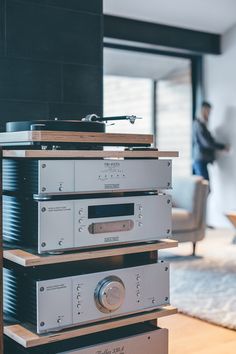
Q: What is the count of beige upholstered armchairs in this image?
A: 1